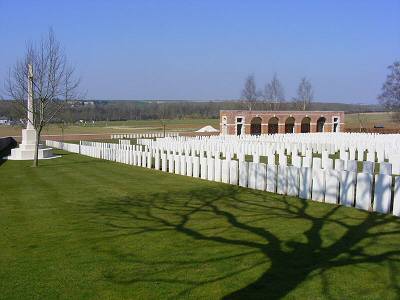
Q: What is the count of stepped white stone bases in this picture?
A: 1